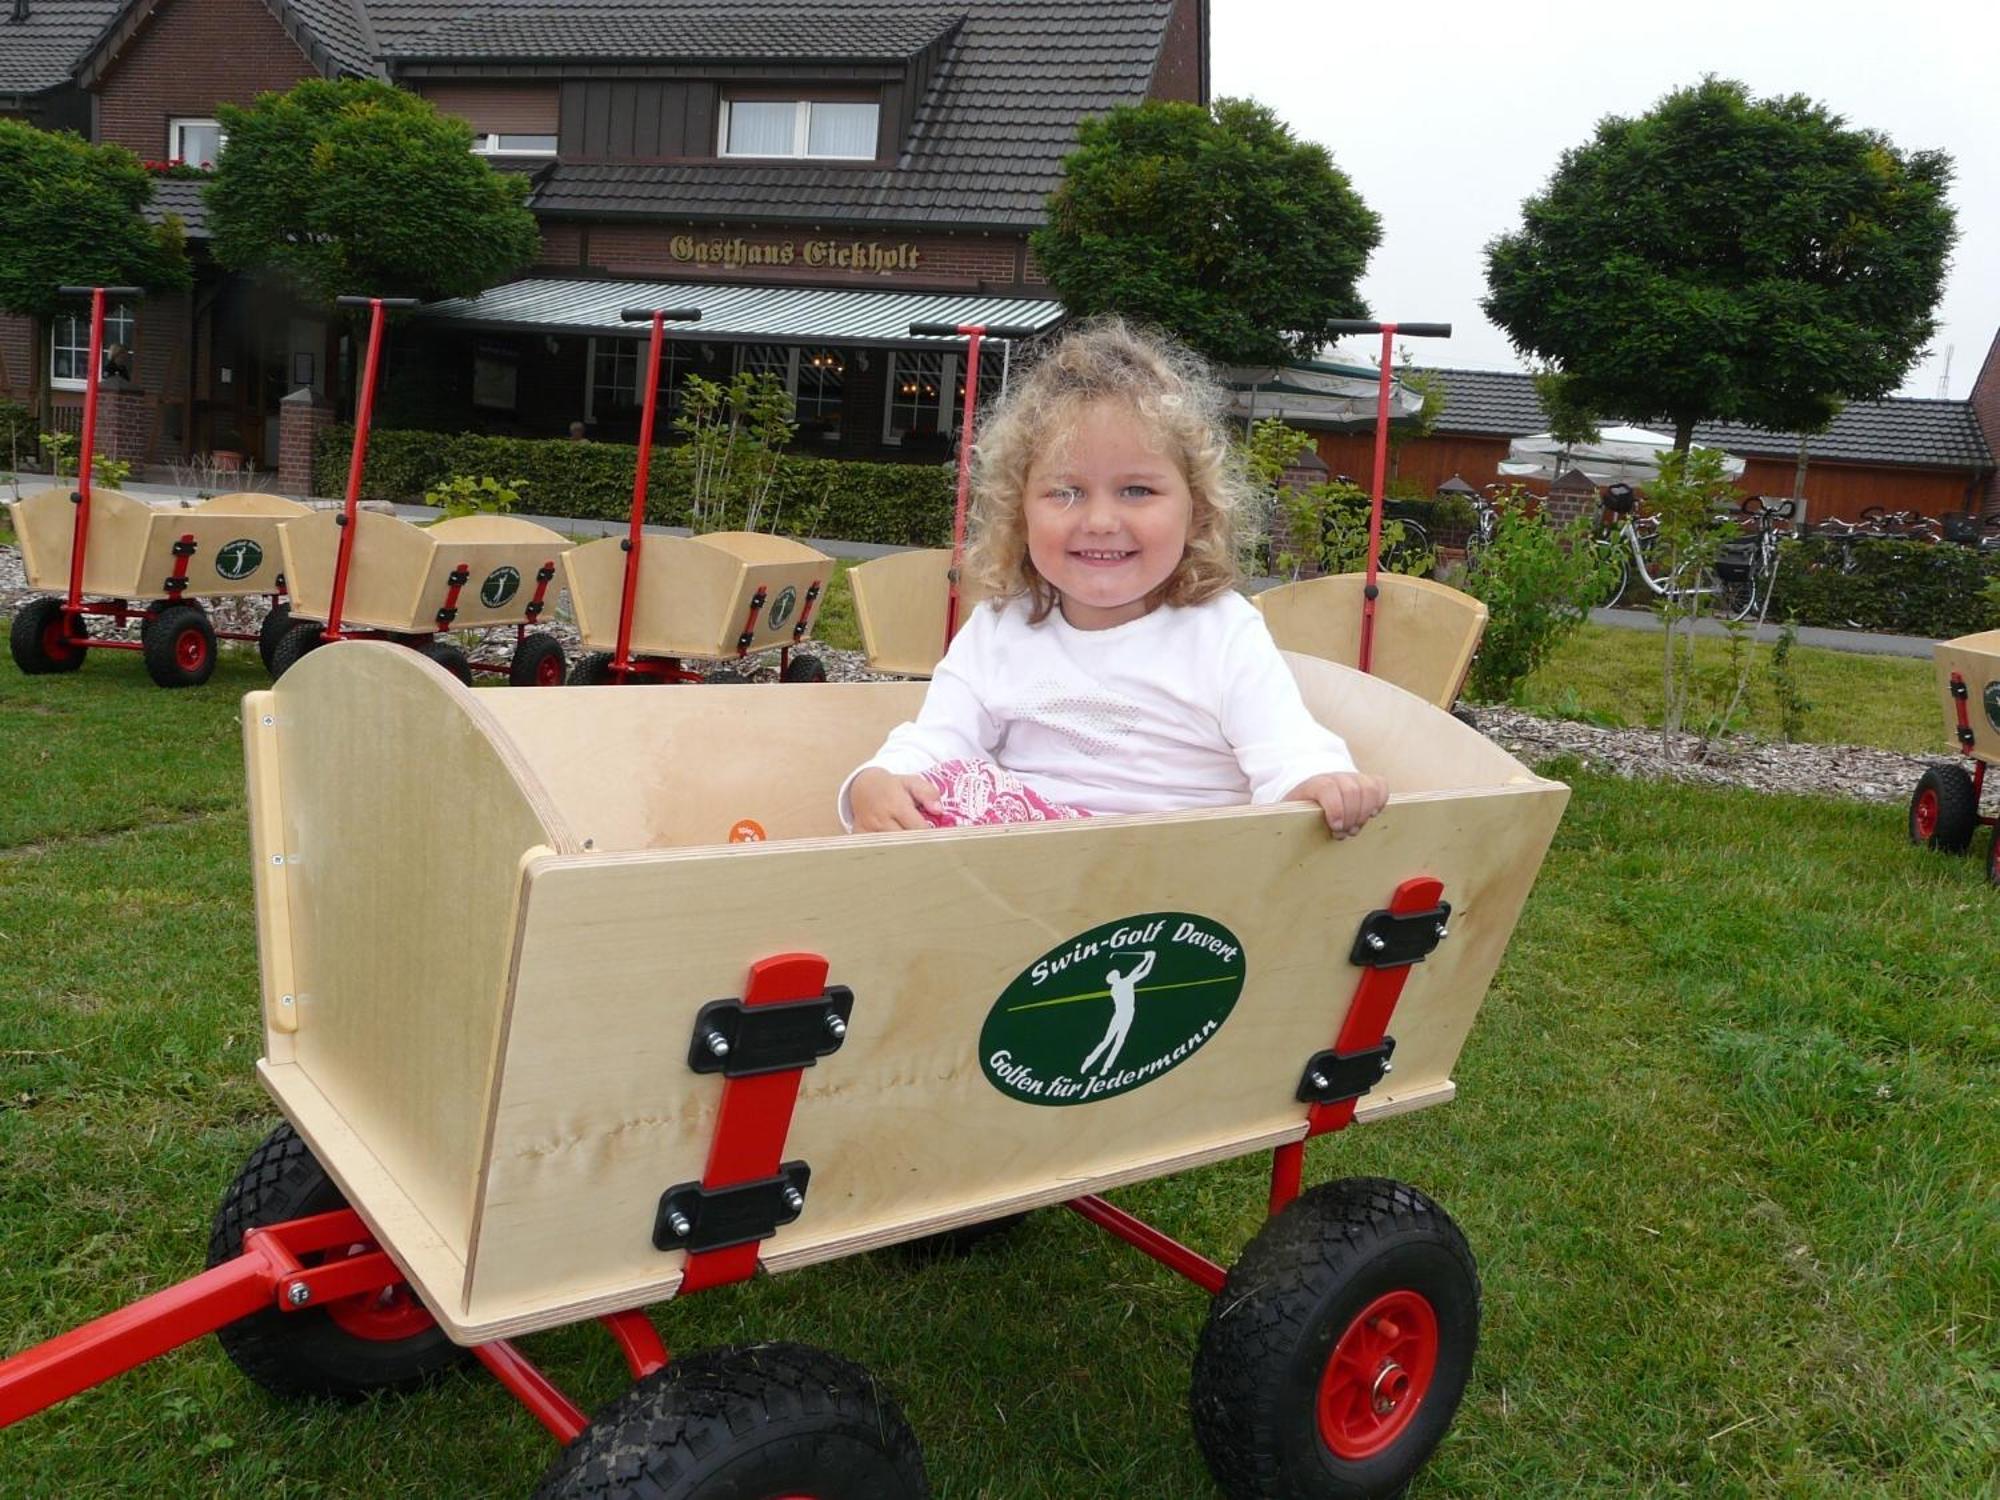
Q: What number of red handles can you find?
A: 6